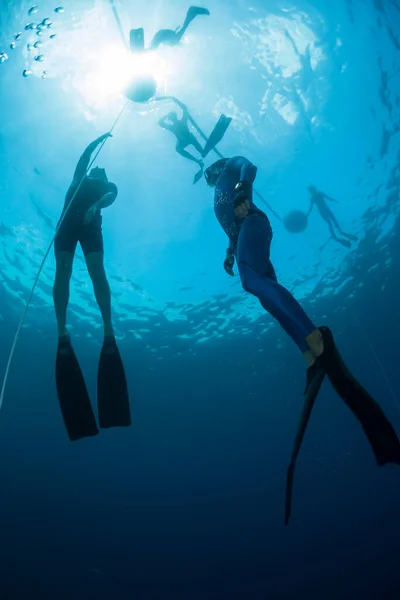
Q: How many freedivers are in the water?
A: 5